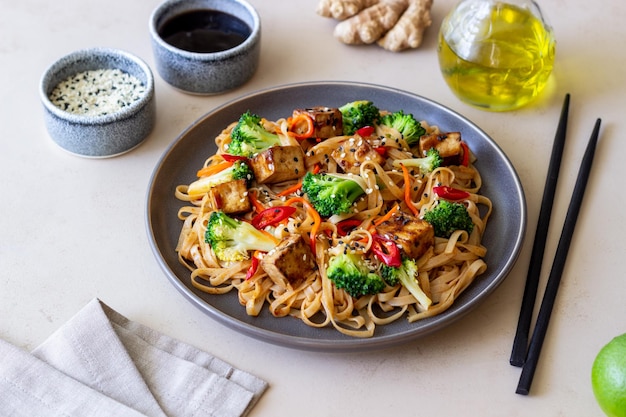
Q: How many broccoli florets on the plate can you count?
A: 10